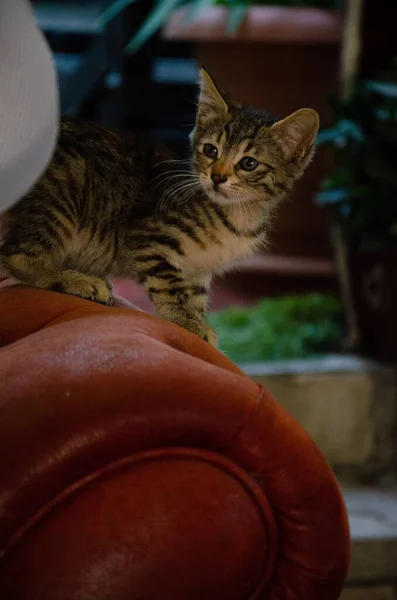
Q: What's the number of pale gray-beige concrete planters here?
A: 1